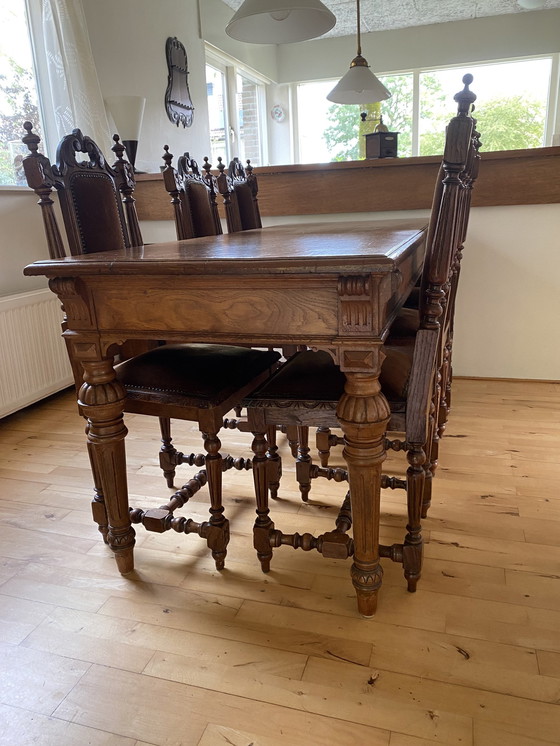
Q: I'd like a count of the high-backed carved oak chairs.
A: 6